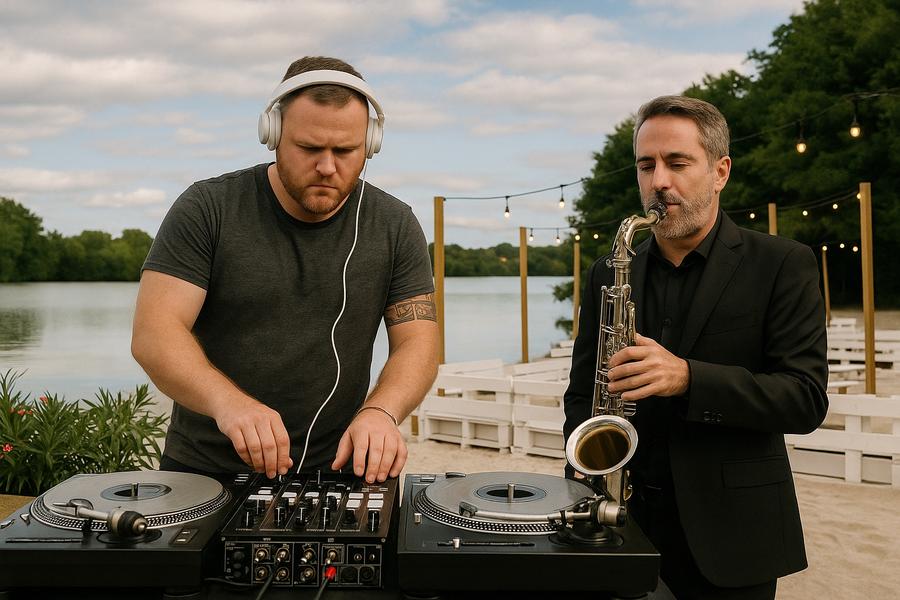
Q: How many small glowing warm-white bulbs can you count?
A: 15